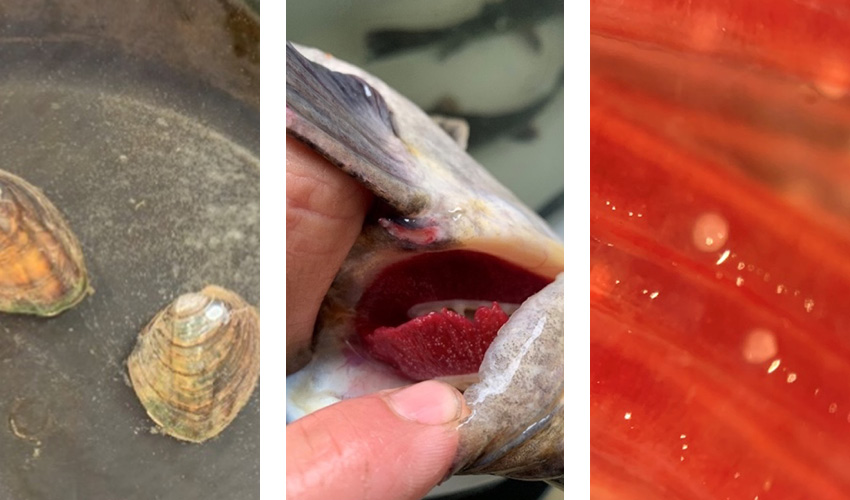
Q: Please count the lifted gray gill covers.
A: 1